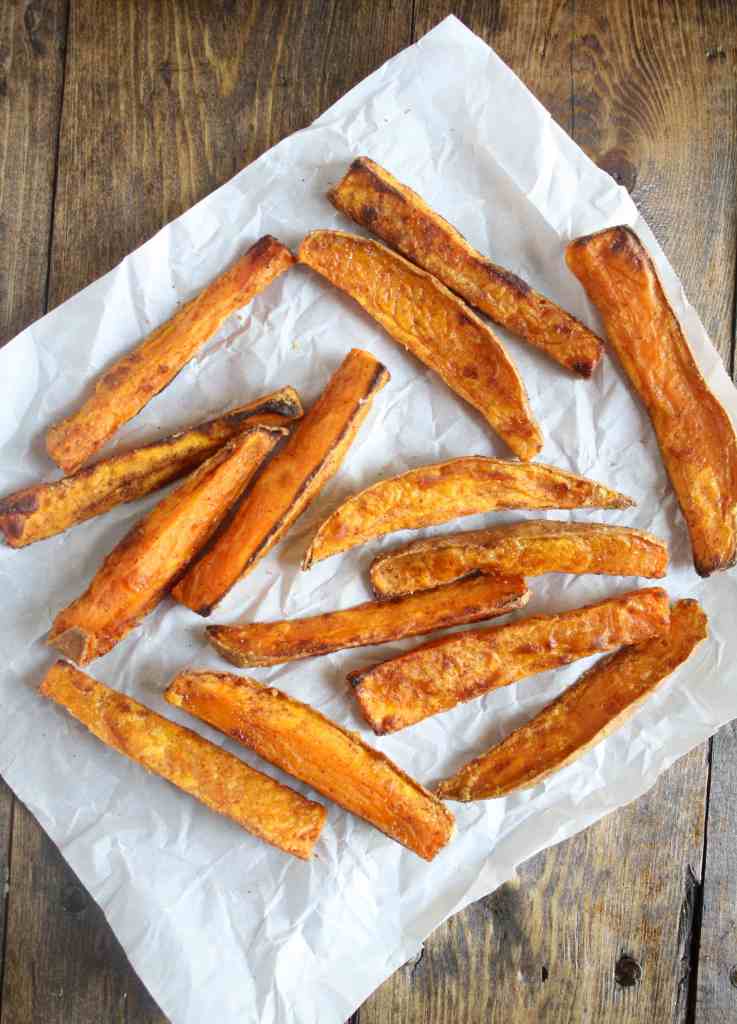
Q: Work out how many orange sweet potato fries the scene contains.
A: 14